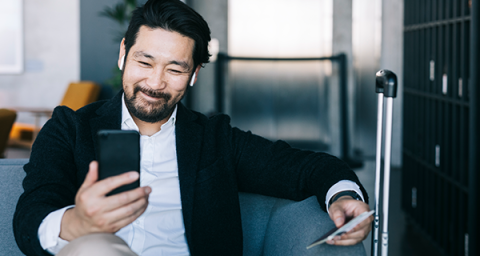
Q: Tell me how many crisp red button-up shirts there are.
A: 0